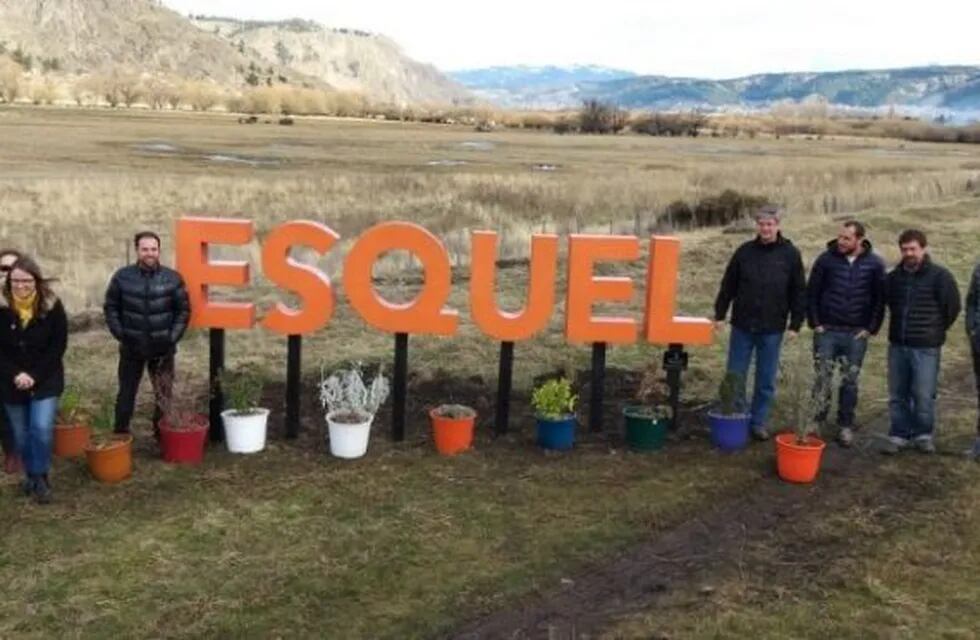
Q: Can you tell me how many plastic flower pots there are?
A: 10